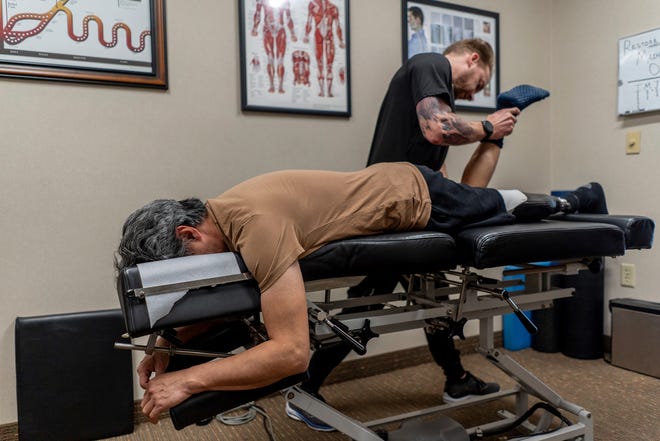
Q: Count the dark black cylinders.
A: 2